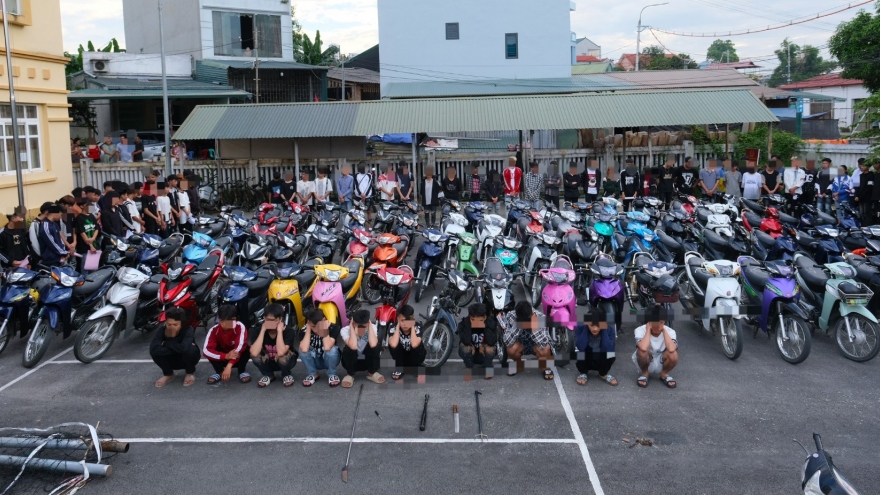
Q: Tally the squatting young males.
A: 10